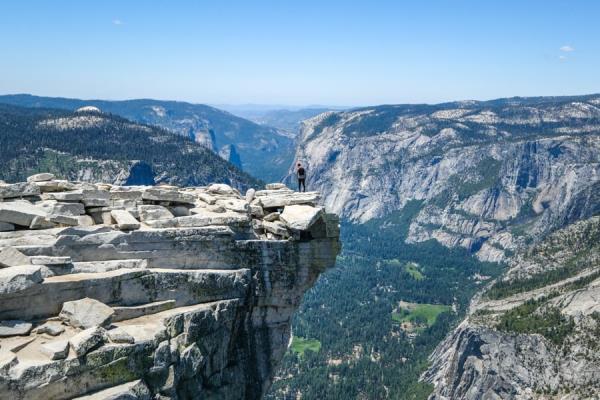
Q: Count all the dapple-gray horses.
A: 0